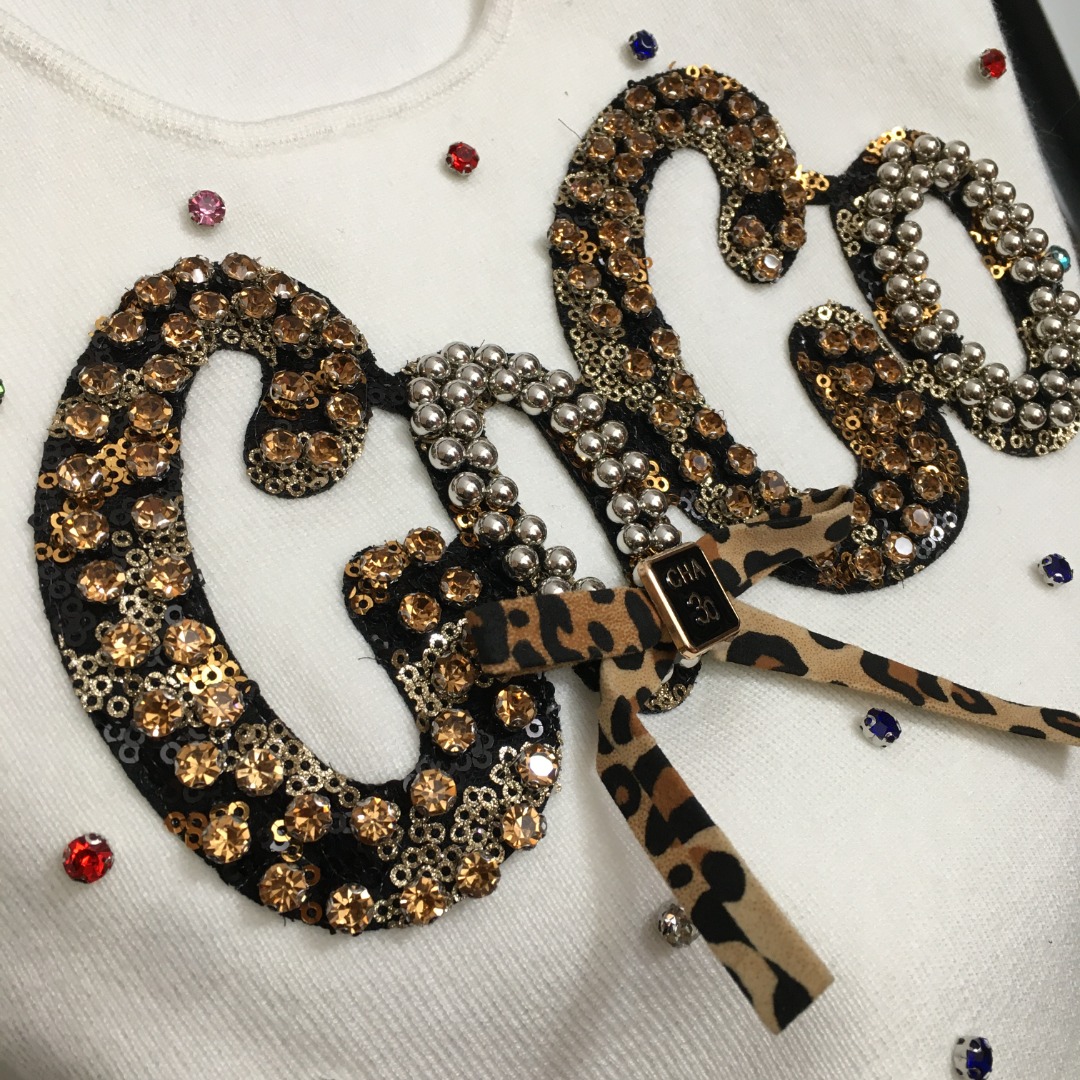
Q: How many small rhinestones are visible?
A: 11